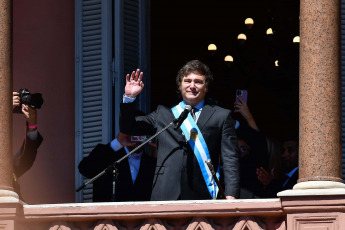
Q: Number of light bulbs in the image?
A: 7